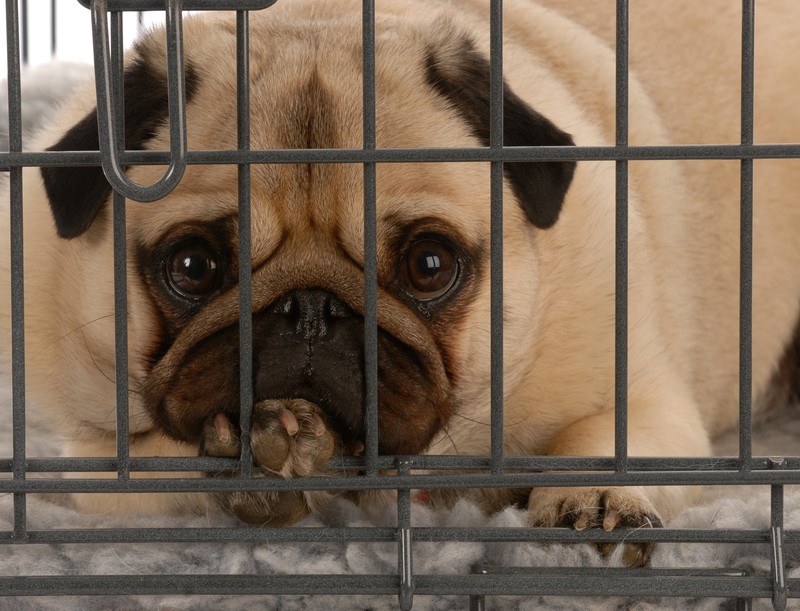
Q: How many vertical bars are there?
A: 7